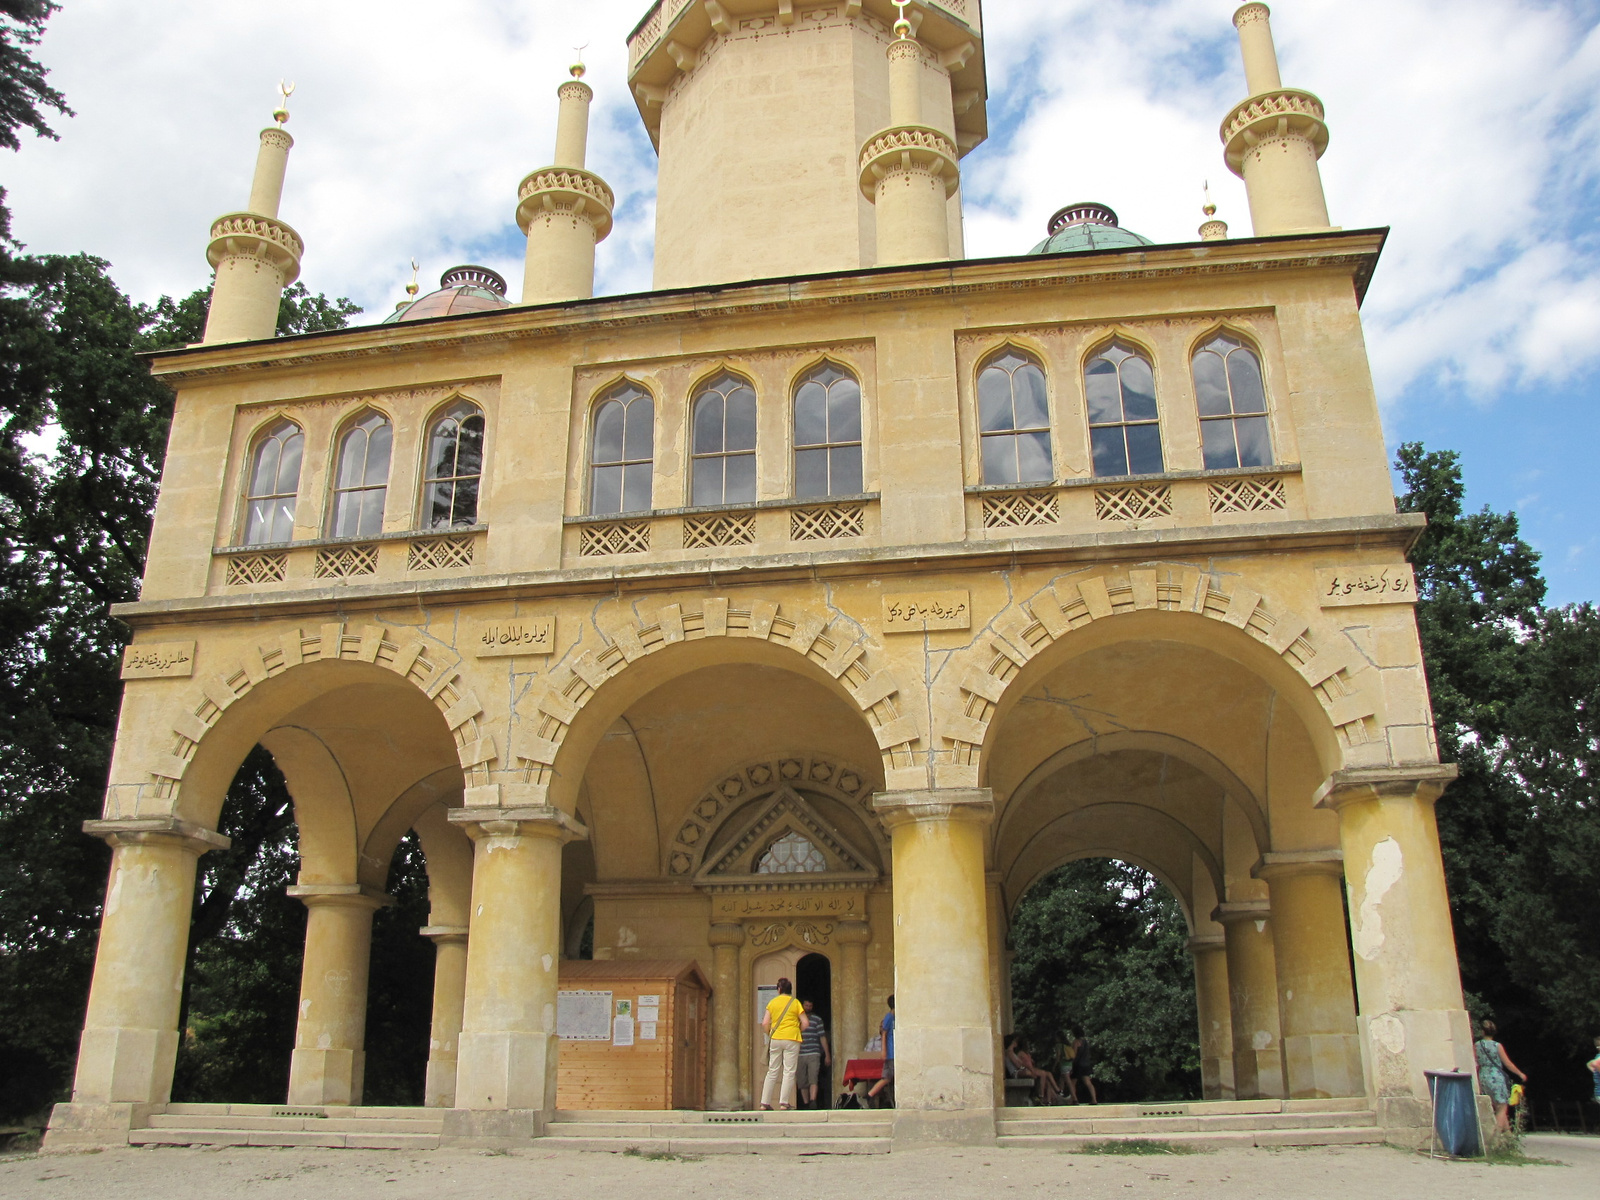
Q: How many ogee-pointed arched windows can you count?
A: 9